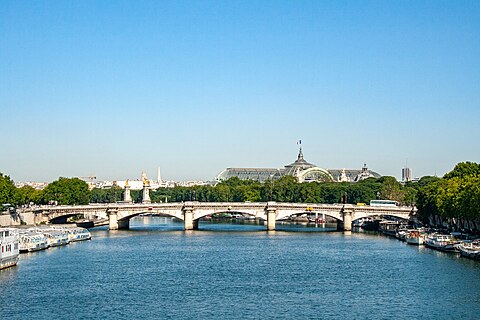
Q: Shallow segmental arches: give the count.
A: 5